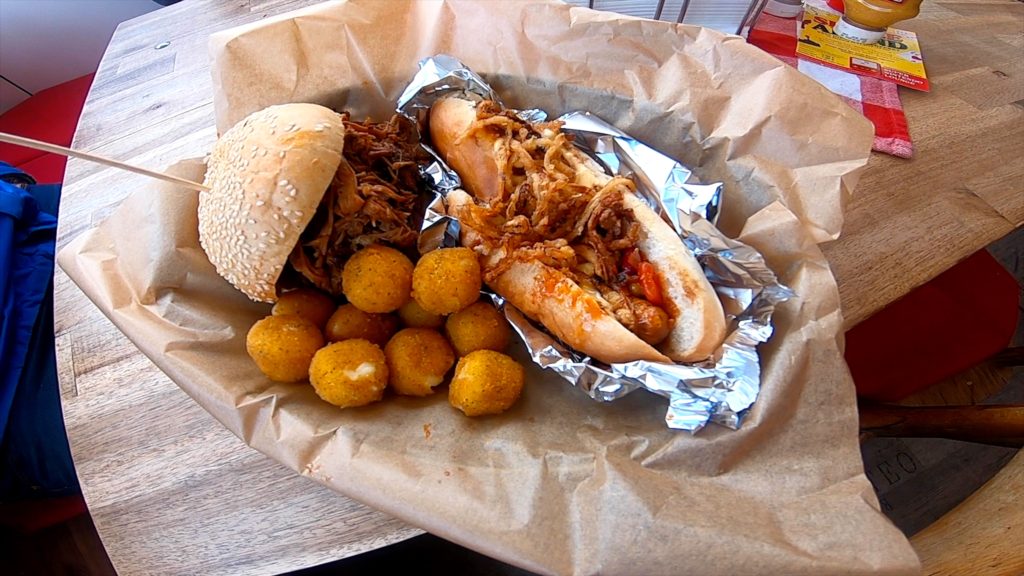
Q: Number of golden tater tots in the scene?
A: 10